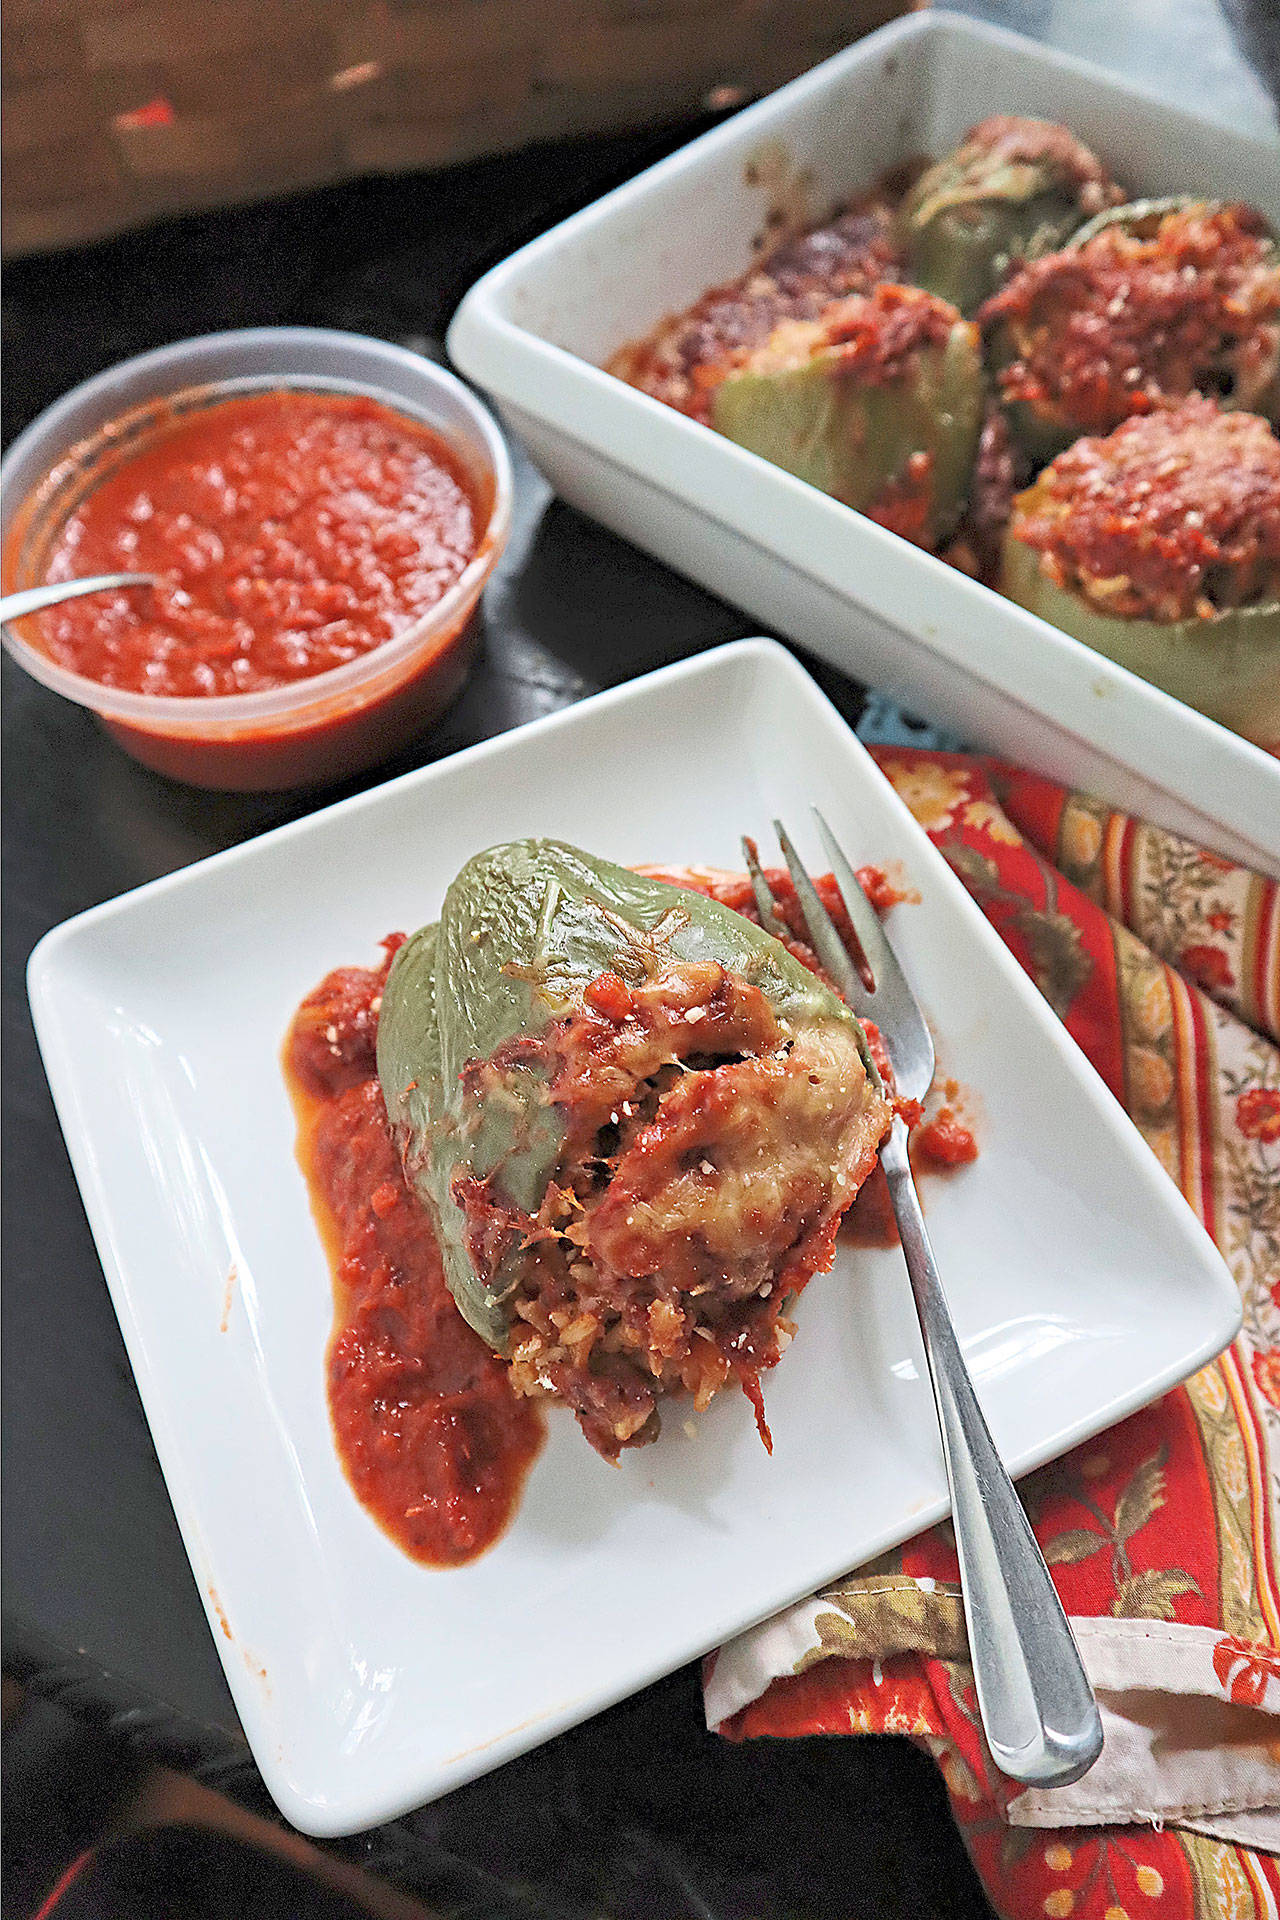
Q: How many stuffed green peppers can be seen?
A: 5